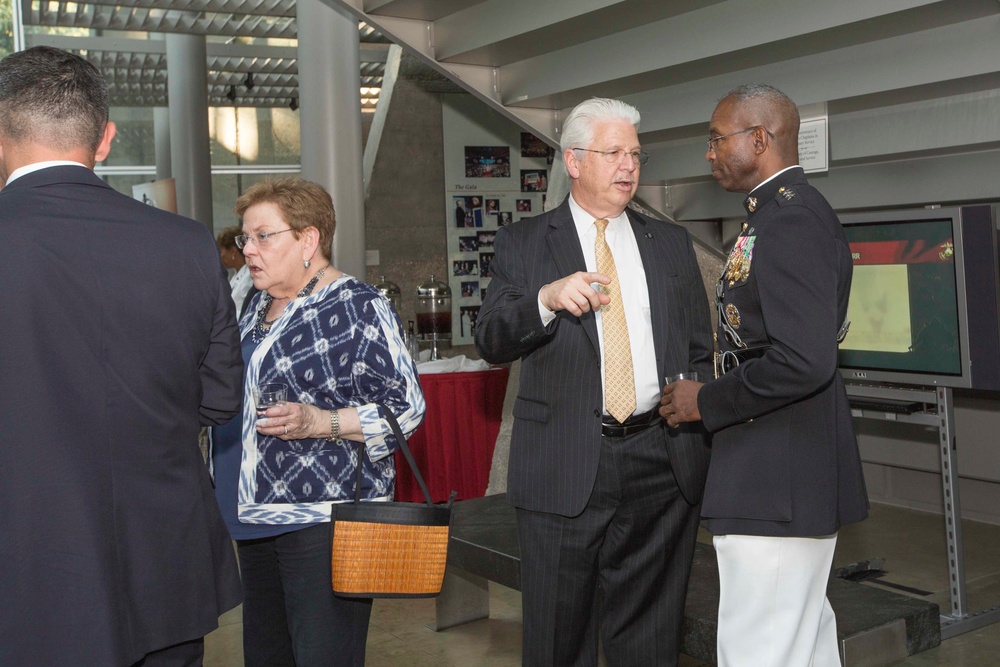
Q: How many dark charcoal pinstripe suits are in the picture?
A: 1